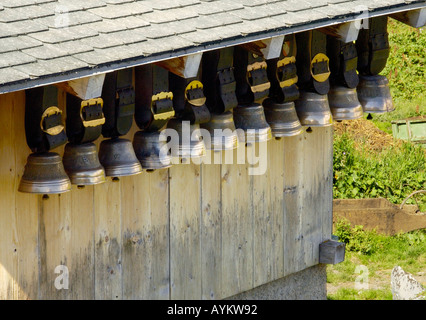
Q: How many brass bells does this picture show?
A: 11